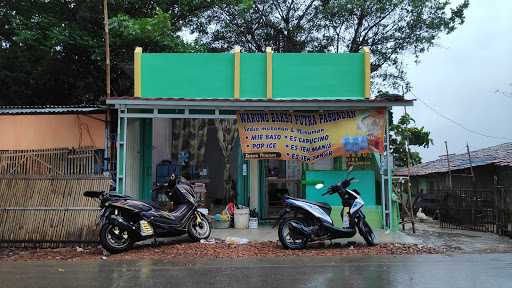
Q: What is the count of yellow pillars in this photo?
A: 4